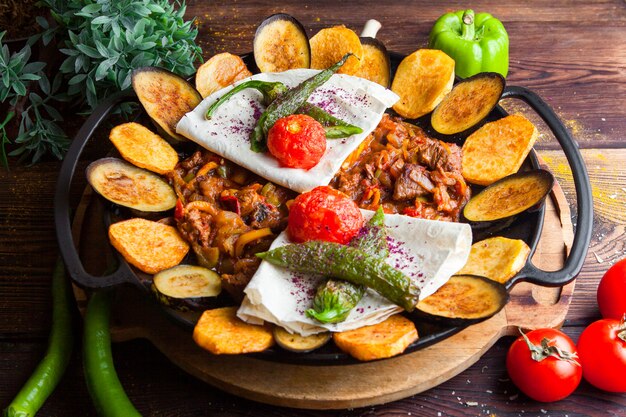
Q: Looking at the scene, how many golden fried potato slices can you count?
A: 9